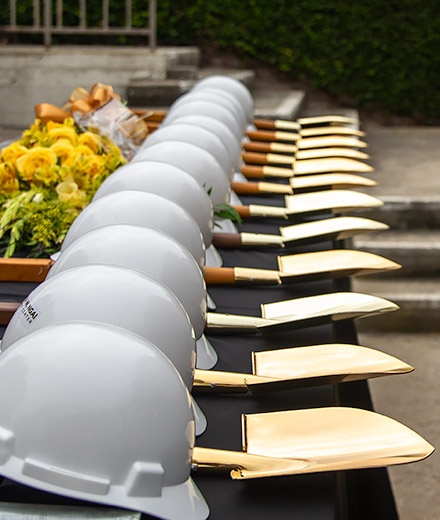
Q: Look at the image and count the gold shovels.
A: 12